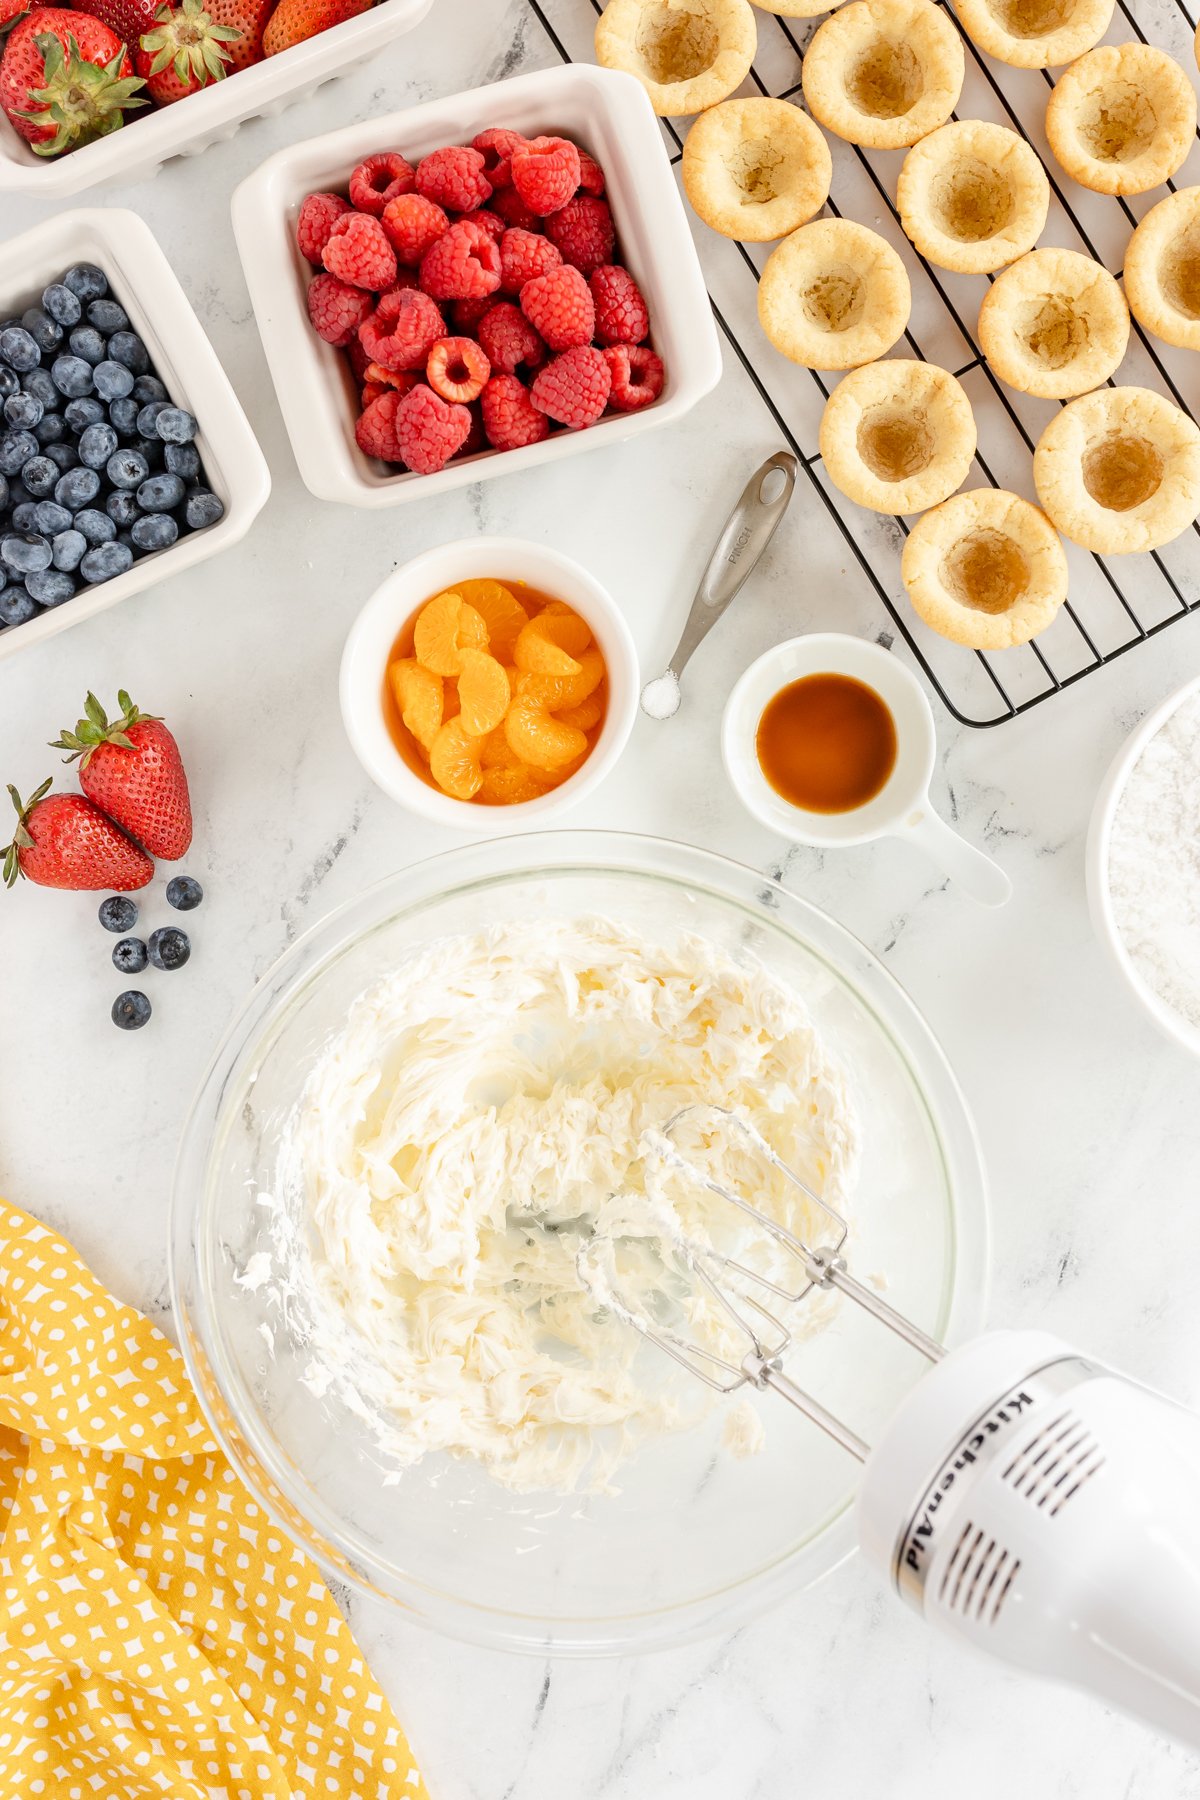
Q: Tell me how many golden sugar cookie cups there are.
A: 13